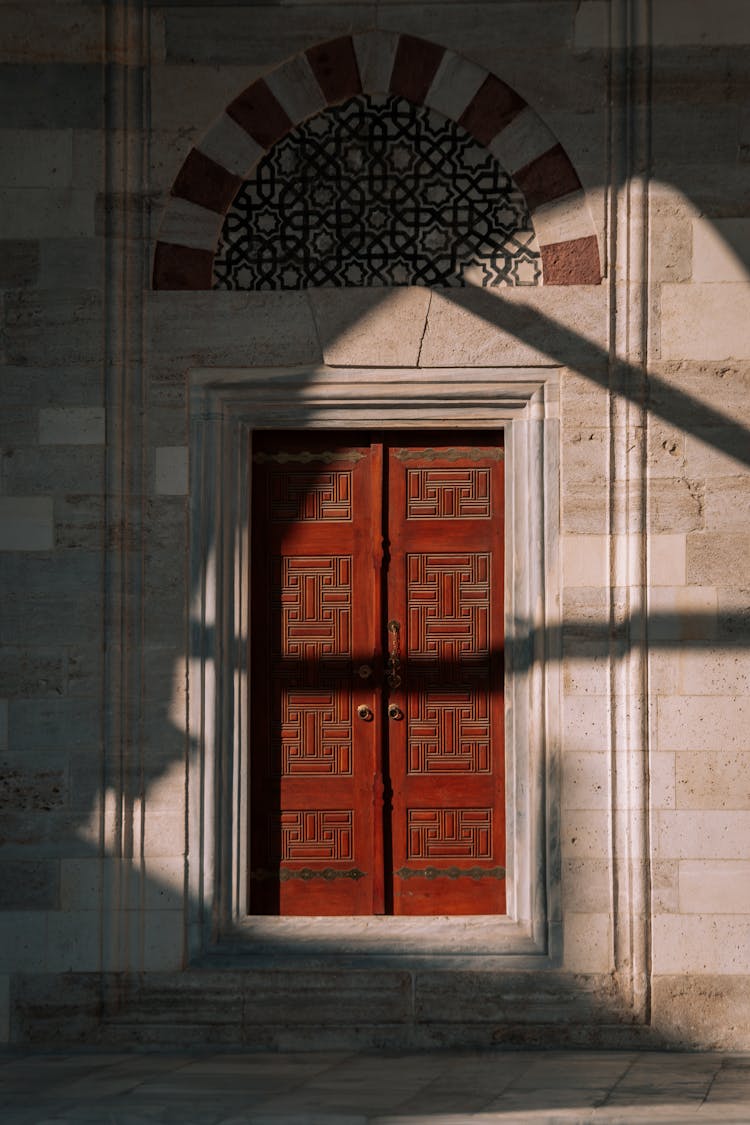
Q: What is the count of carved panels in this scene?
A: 6